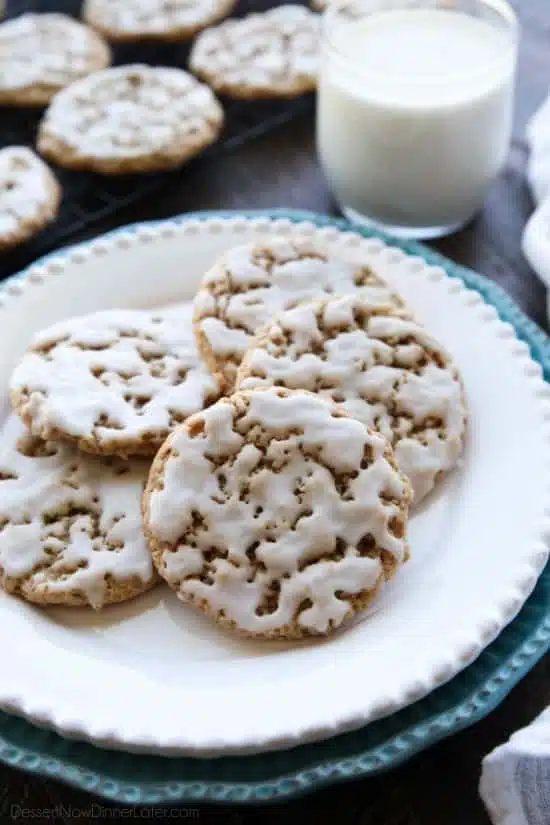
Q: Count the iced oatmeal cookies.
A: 11